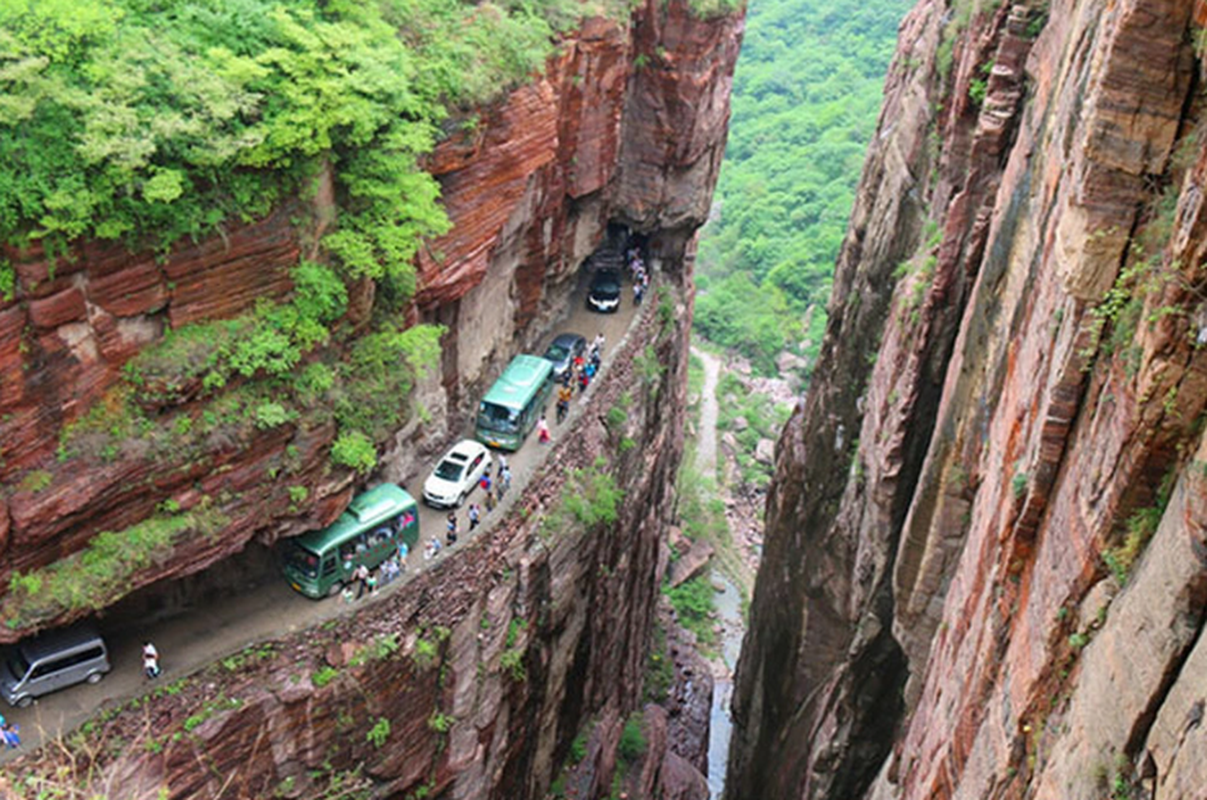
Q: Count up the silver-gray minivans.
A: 1